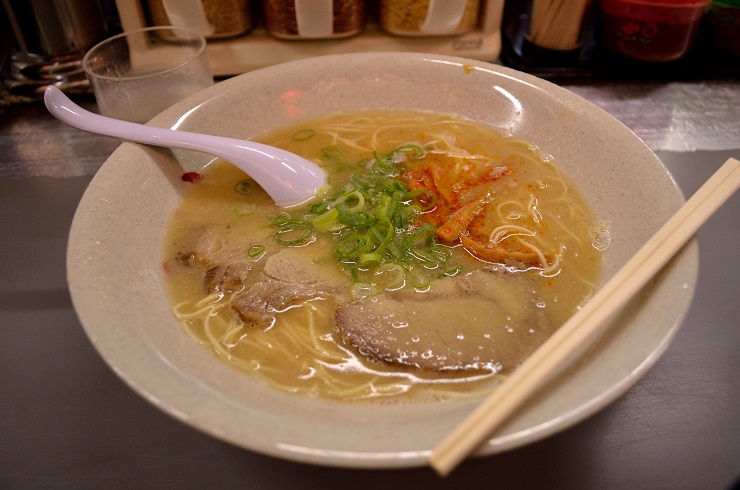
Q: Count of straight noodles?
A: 0